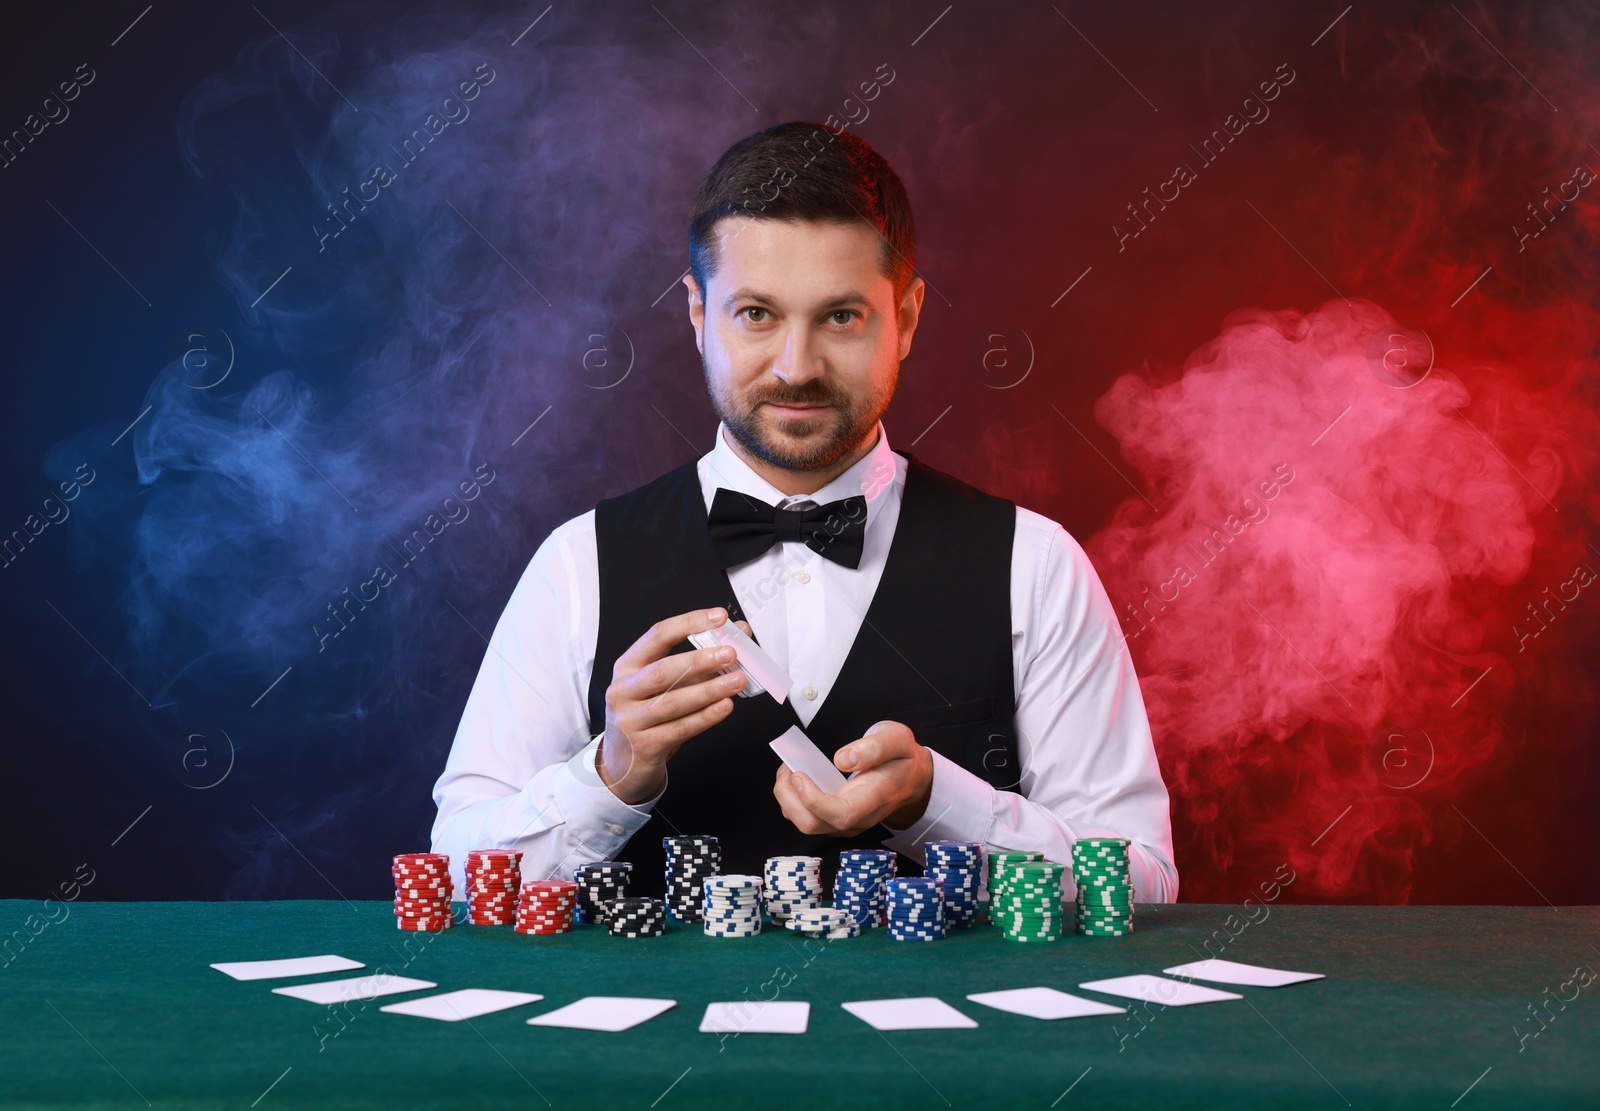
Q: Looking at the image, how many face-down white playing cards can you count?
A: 9